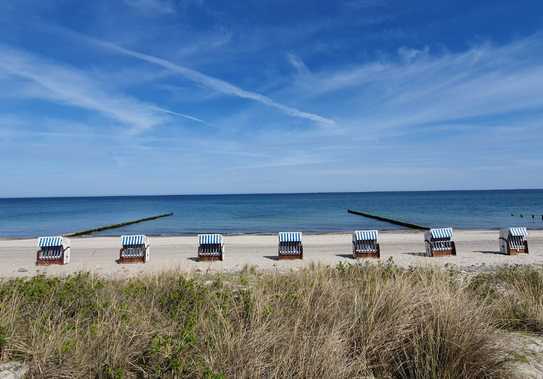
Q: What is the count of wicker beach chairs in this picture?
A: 7